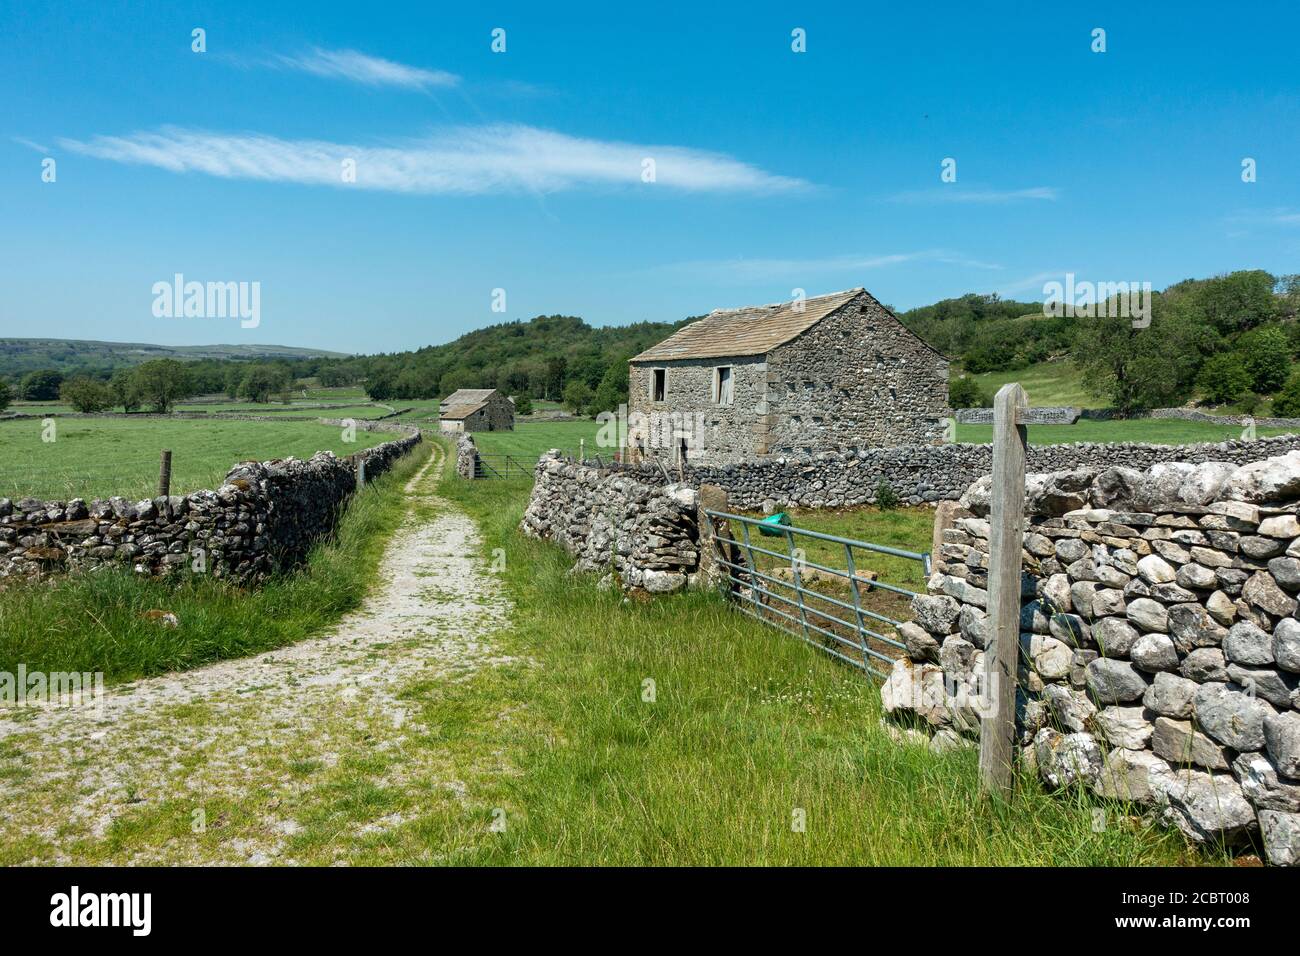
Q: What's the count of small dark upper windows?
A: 2